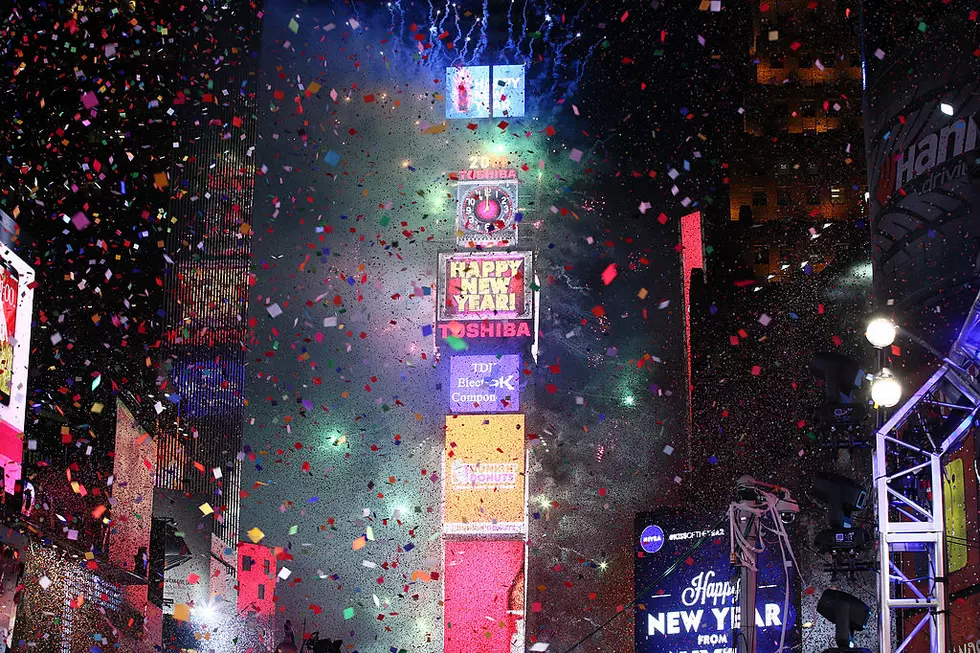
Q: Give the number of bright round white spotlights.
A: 2